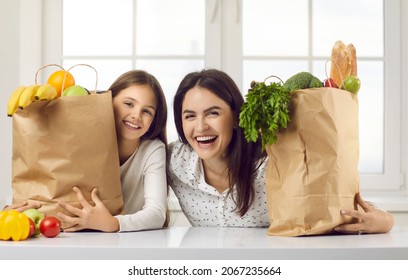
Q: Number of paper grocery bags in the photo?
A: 2